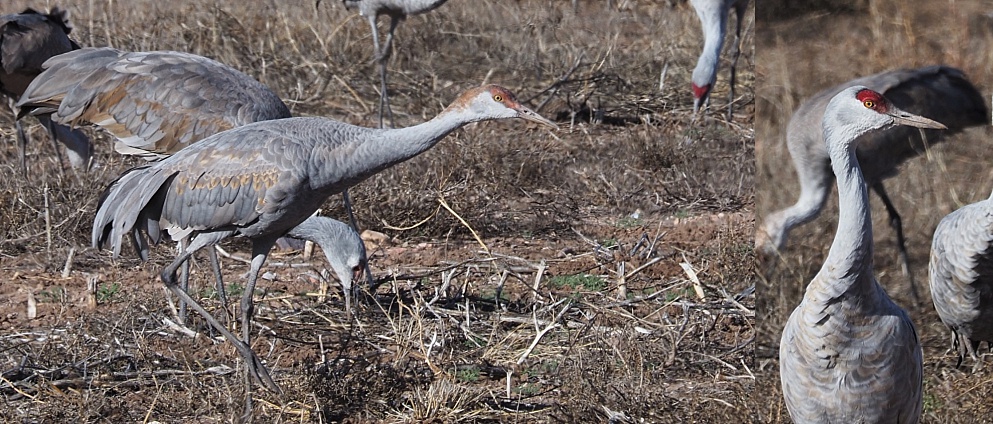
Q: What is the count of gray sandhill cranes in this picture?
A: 8